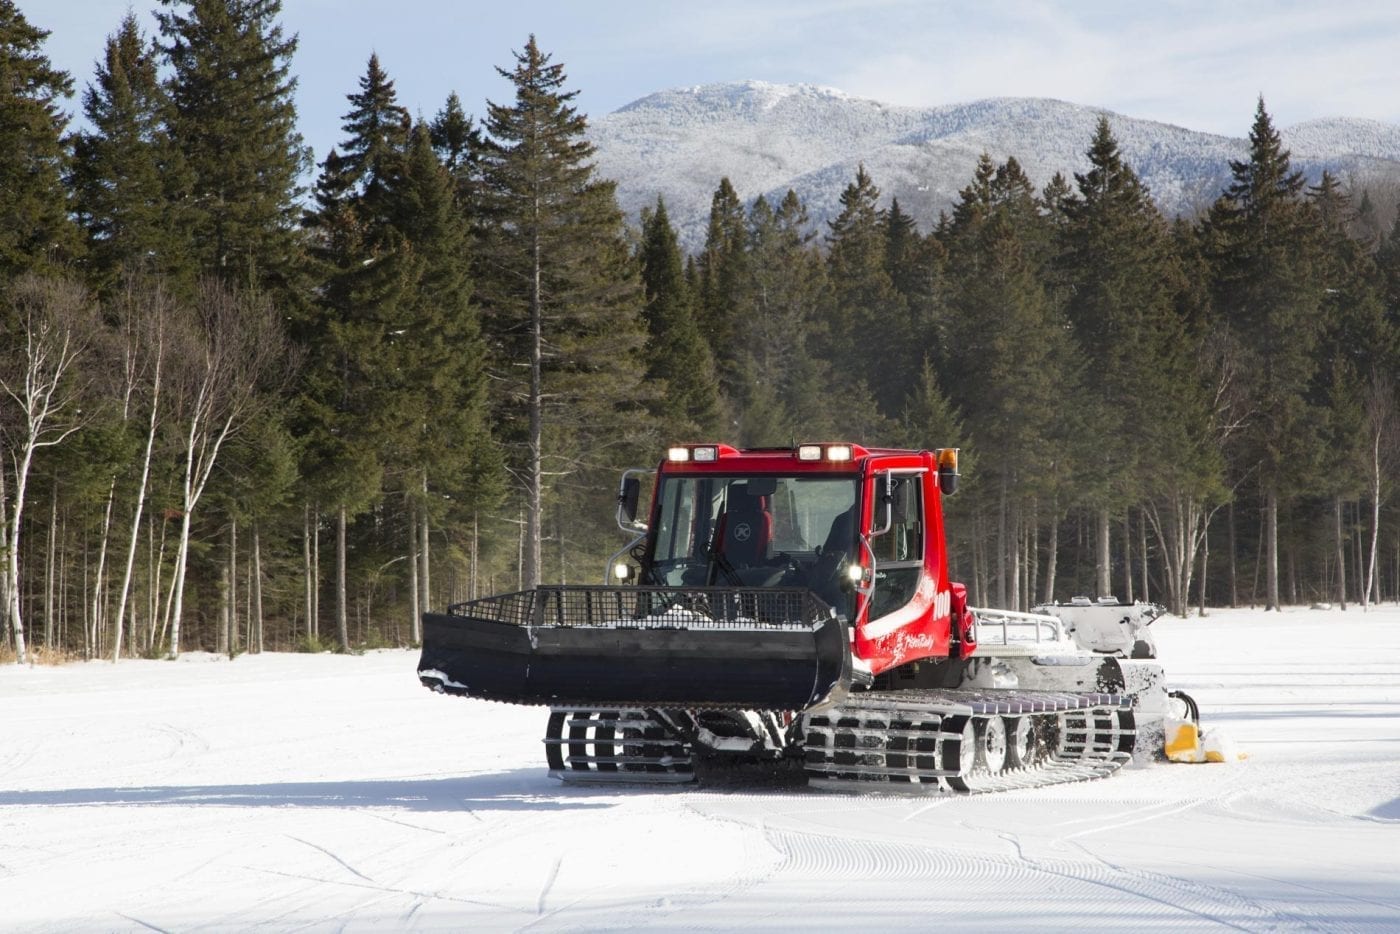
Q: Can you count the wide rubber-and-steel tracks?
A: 2